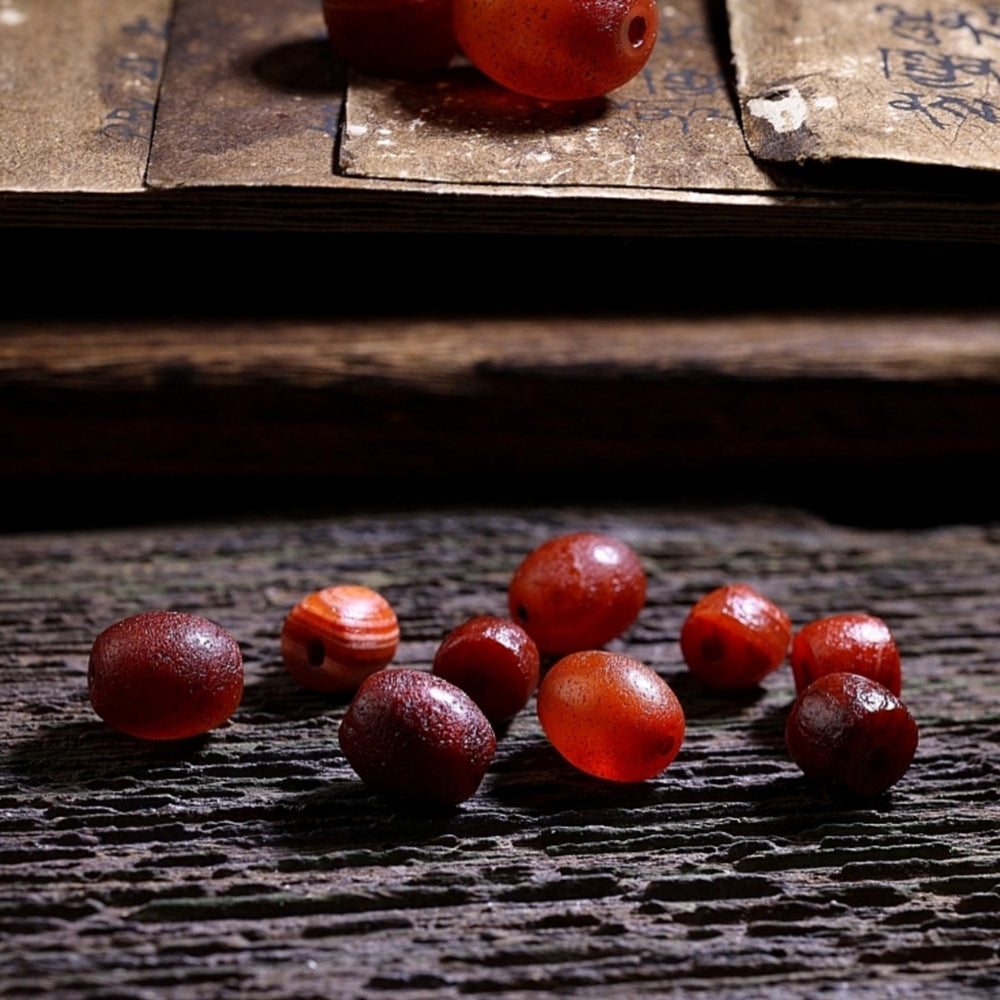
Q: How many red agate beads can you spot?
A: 11